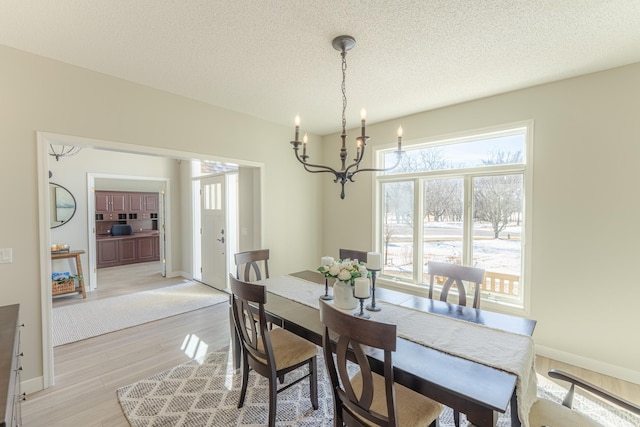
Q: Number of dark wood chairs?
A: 6